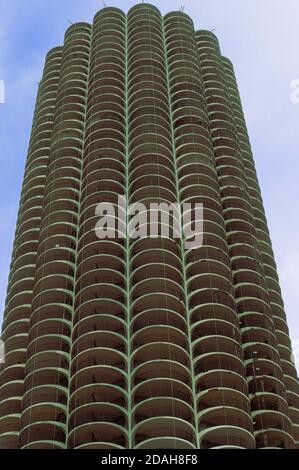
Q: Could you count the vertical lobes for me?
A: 7